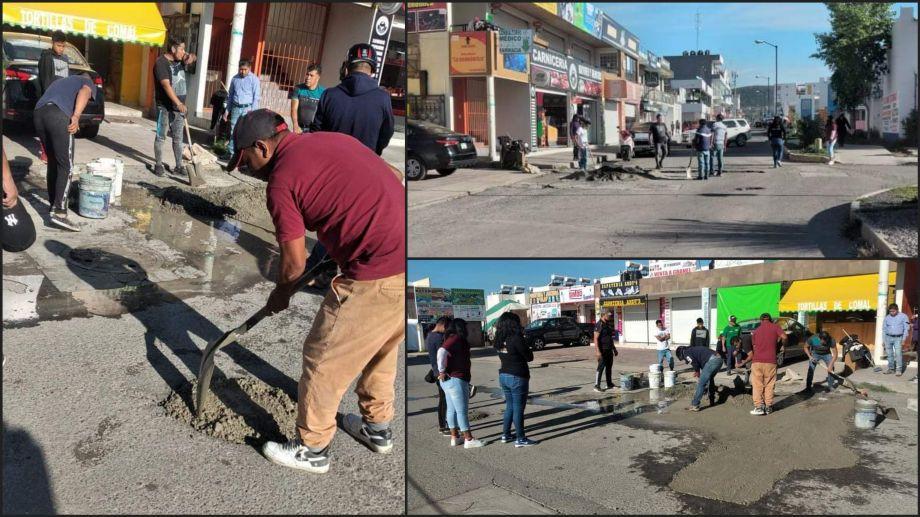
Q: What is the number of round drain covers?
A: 1